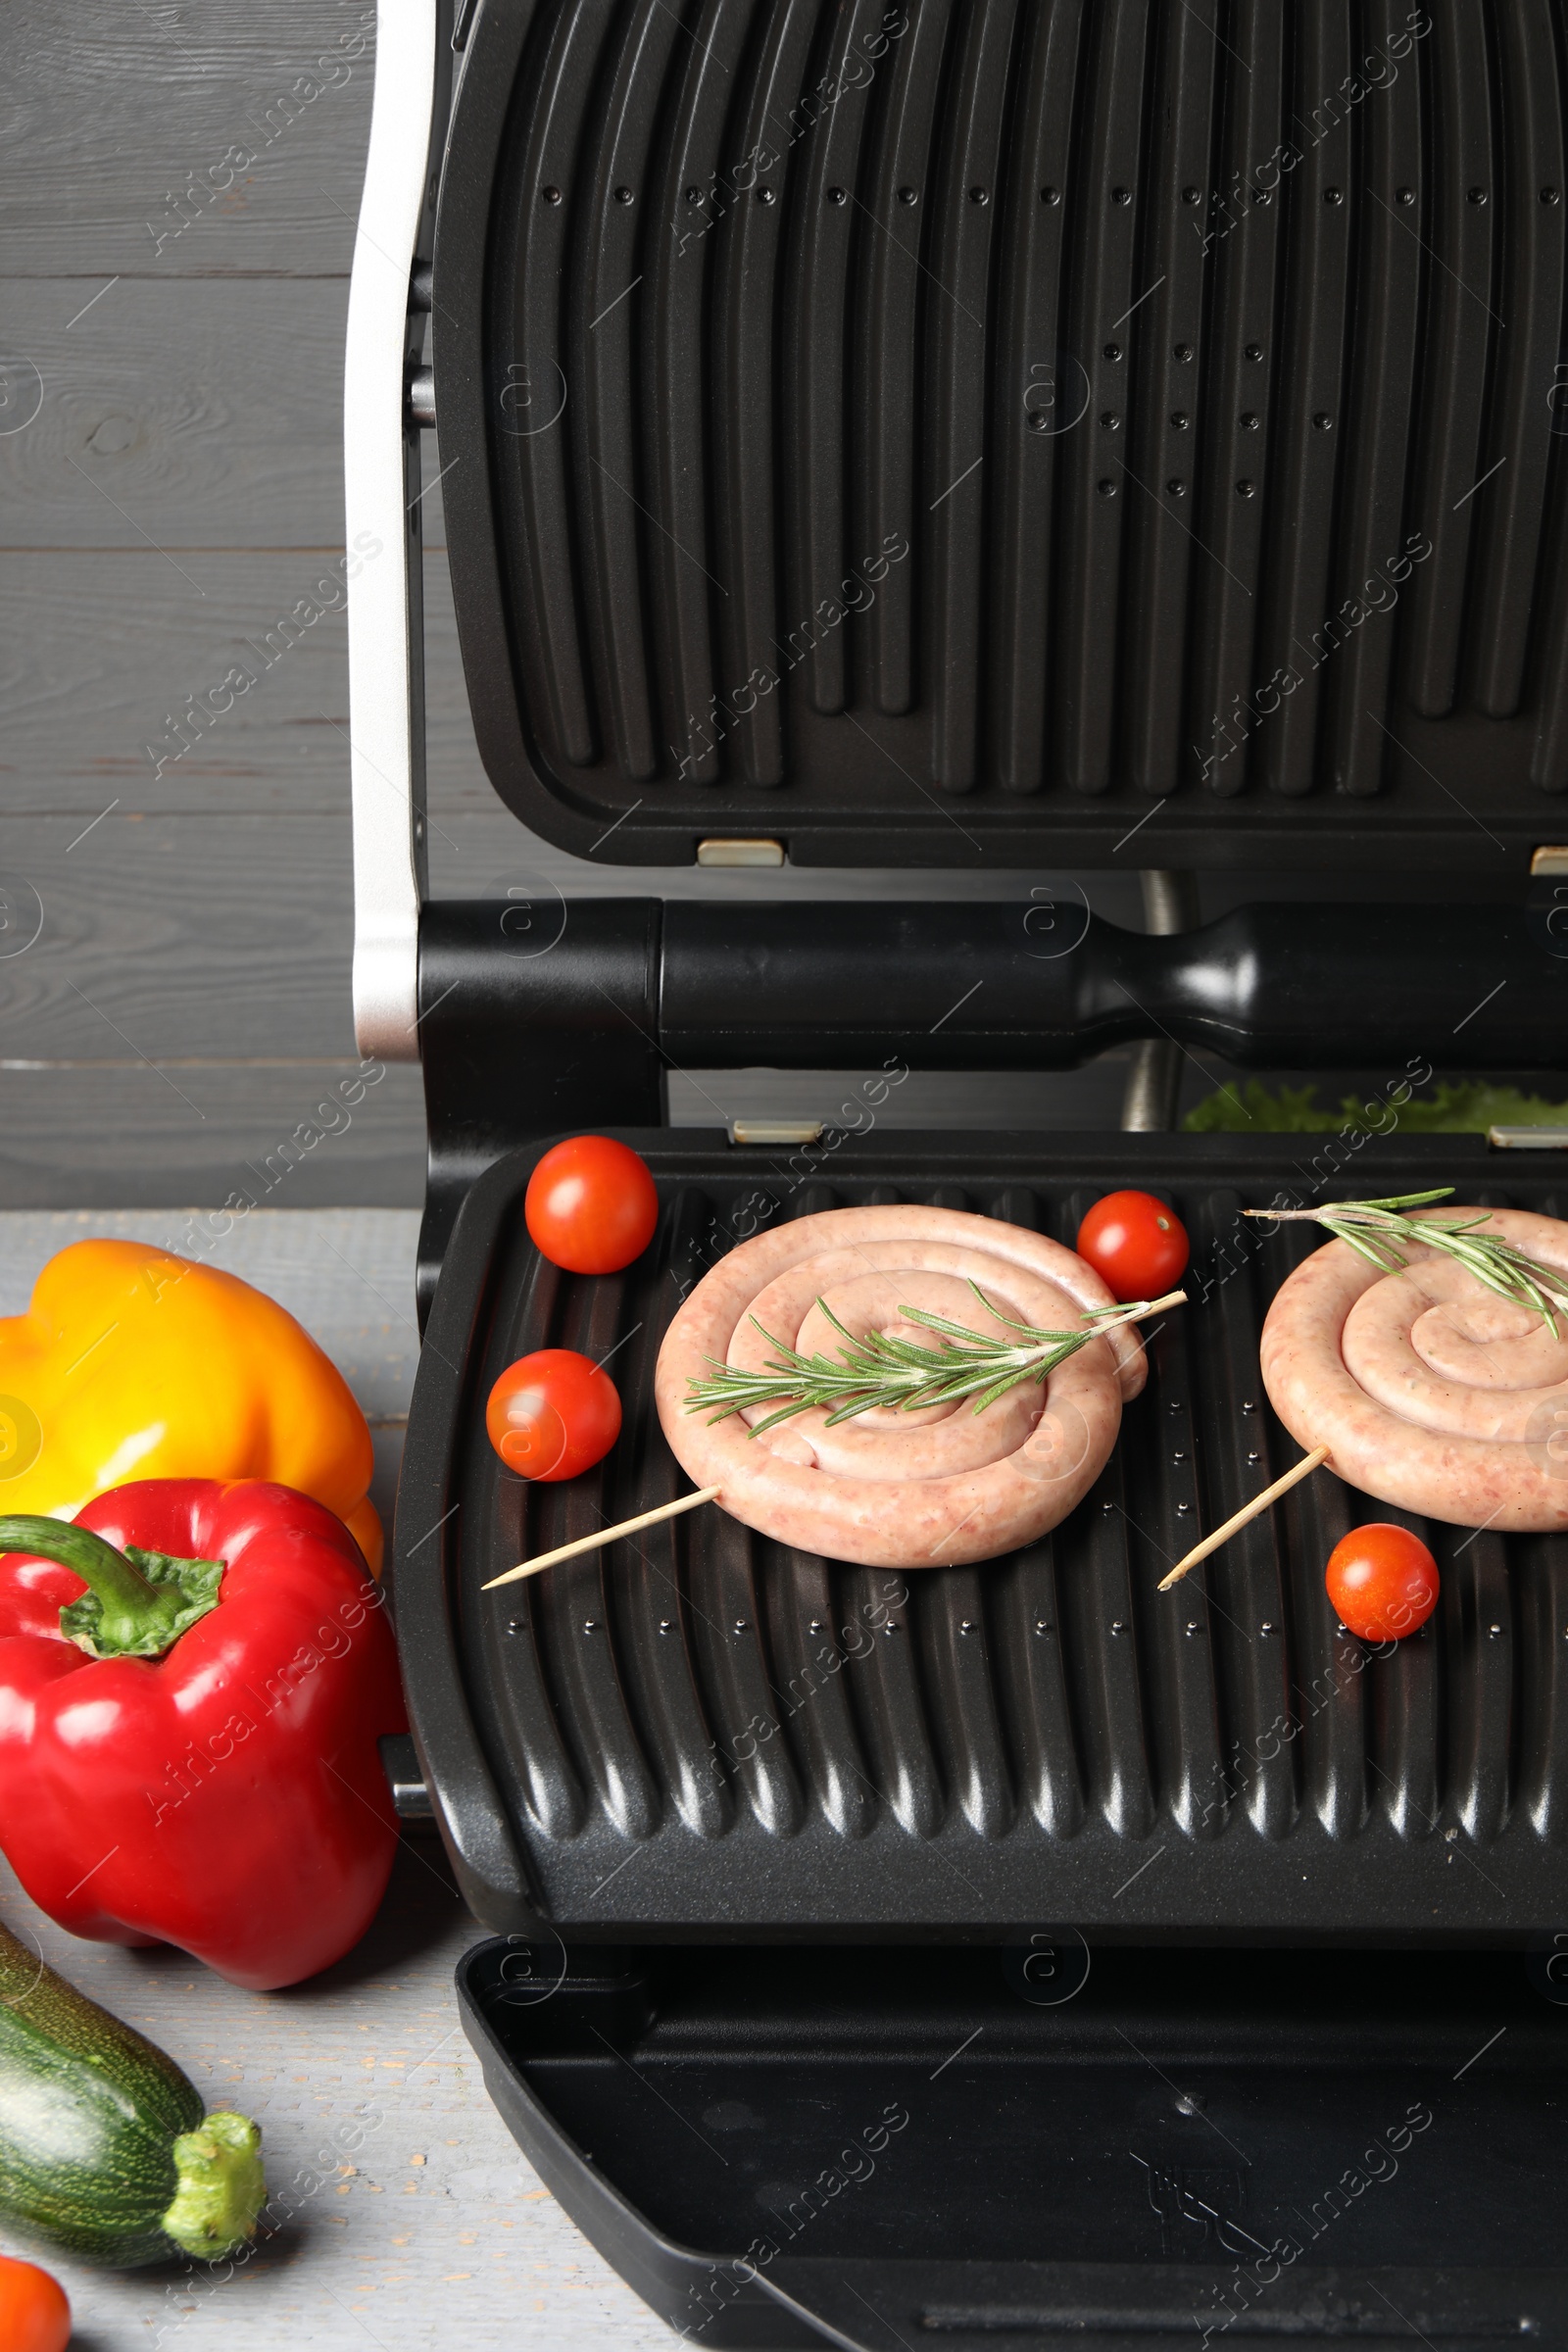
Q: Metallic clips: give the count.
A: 4